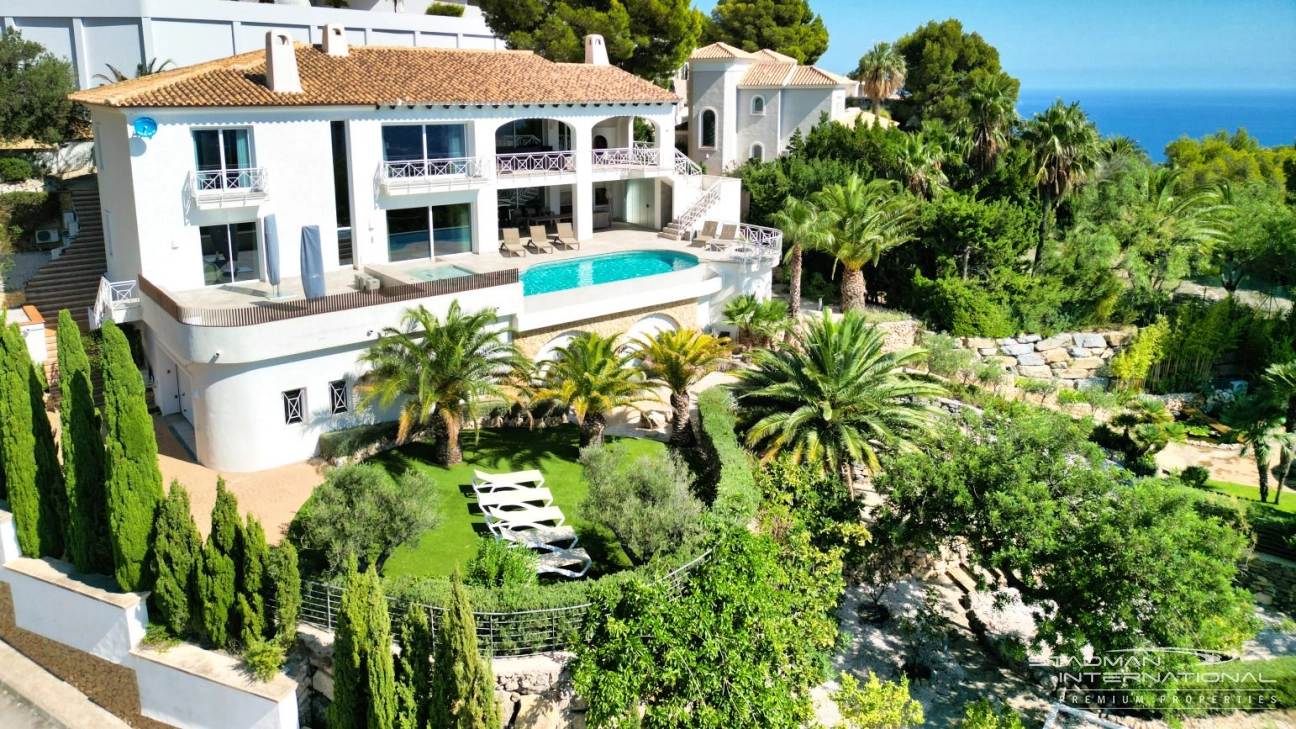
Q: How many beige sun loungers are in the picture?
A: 5